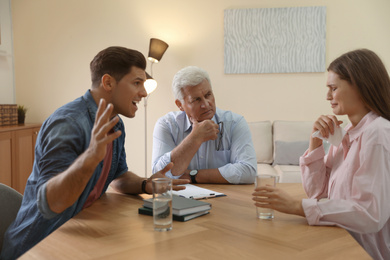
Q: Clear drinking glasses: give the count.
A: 2